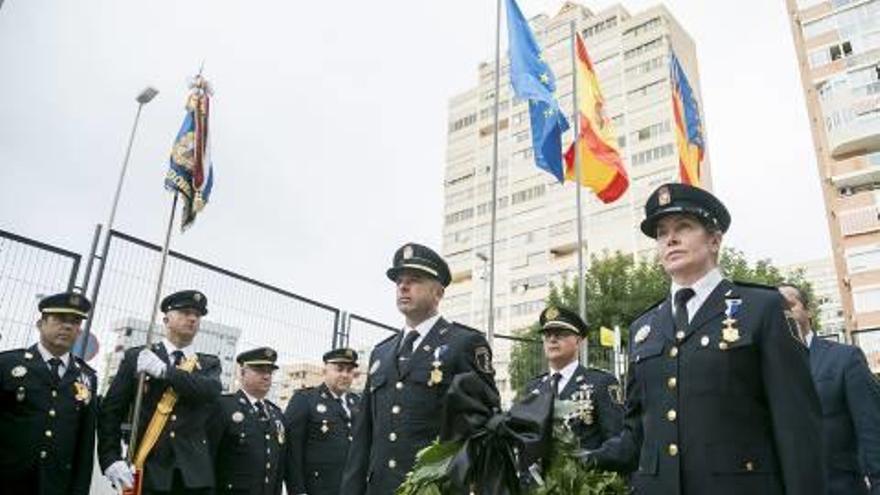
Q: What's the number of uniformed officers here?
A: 7